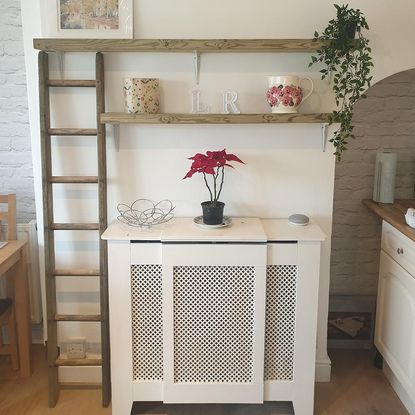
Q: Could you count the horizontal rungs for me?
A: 7